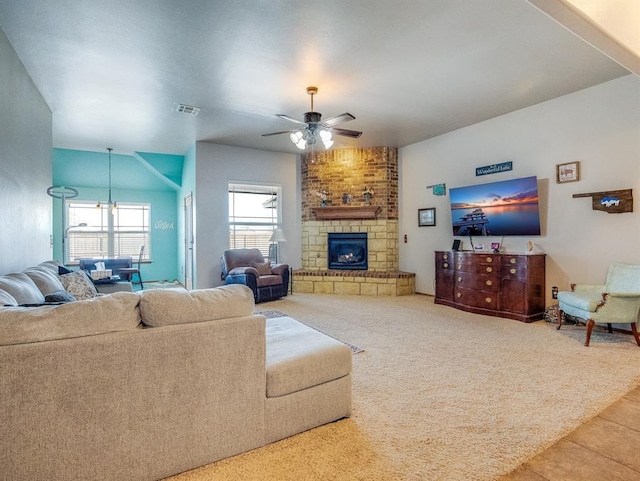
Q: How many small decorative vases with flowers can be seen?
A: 2